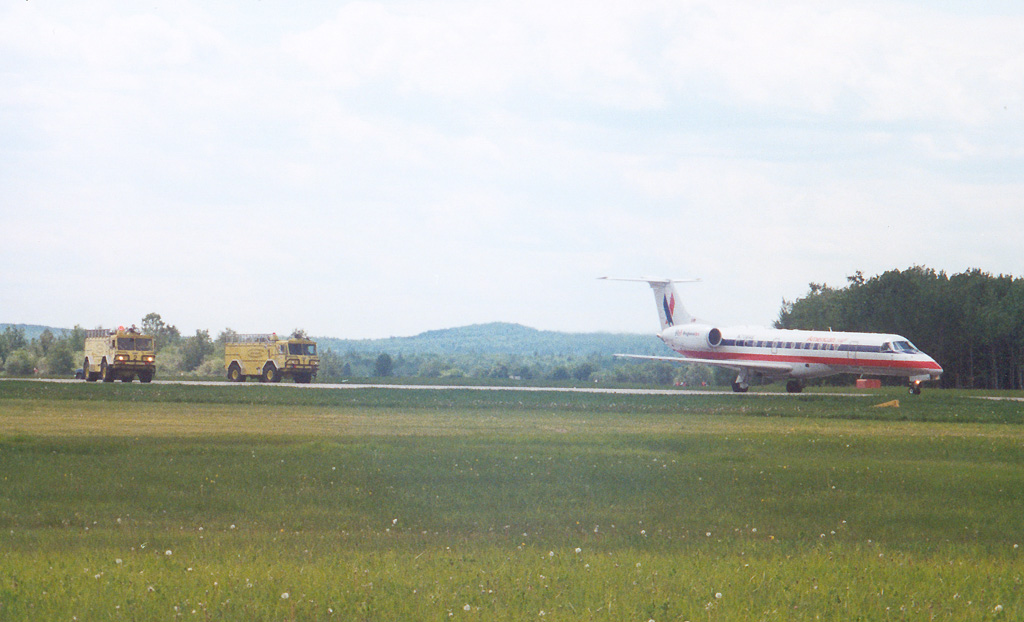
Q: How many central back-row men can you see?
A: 0